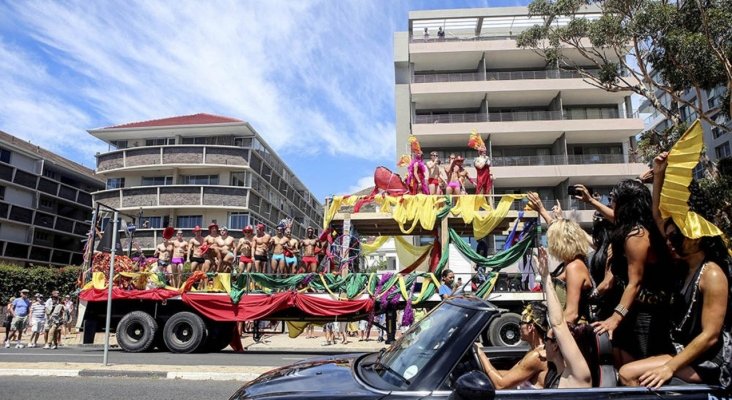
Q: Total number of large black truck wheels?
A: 3